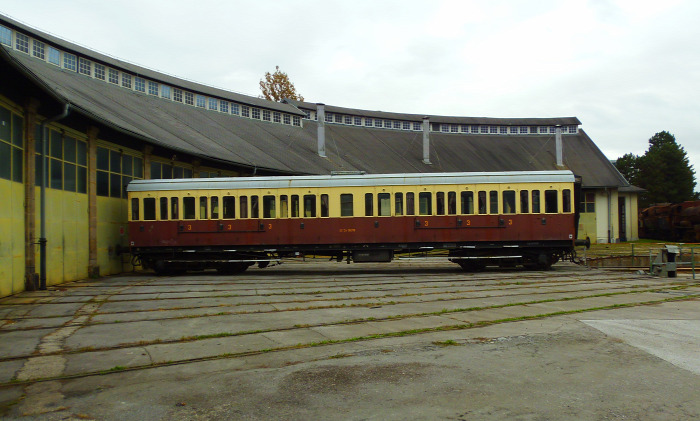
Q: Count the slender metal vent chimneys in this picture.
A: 3